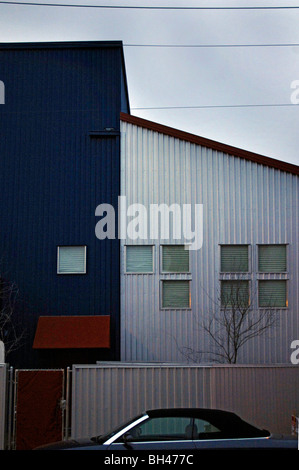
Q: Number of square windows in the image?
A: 8